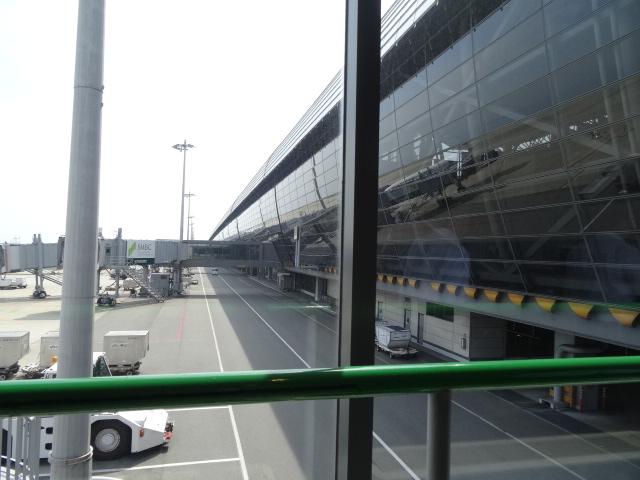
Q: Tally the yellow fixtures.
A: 12